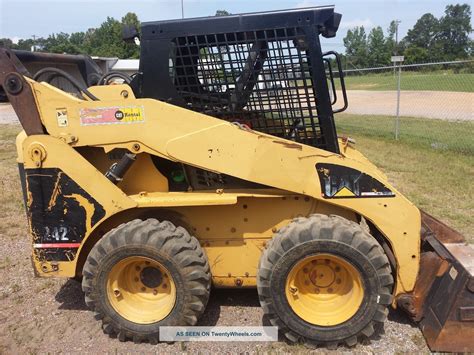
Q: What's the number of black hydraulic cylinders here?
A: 1